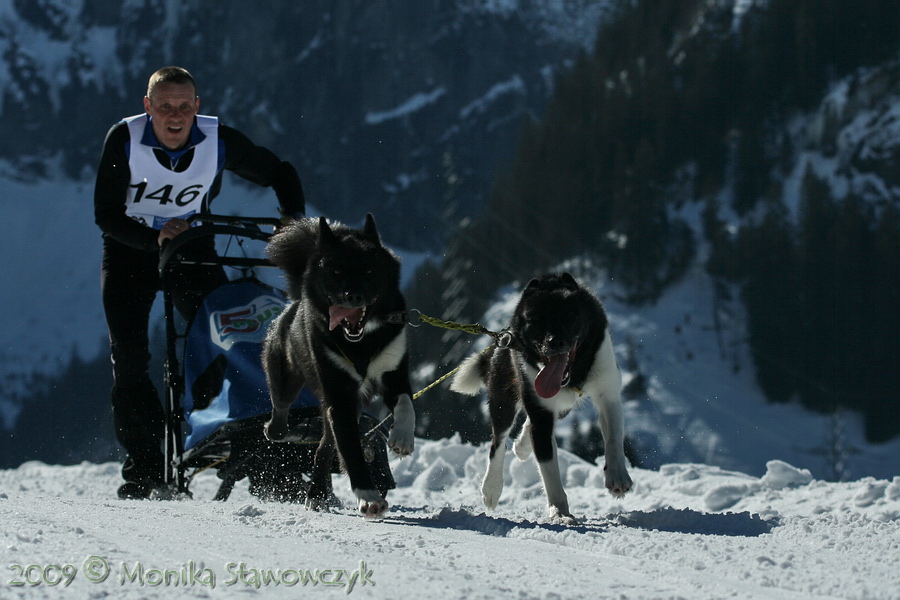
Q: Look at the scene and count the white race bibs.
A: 1